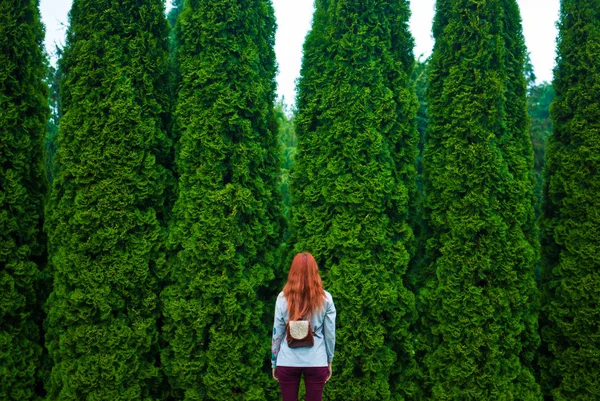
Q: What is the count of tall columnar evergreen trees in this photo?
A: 6